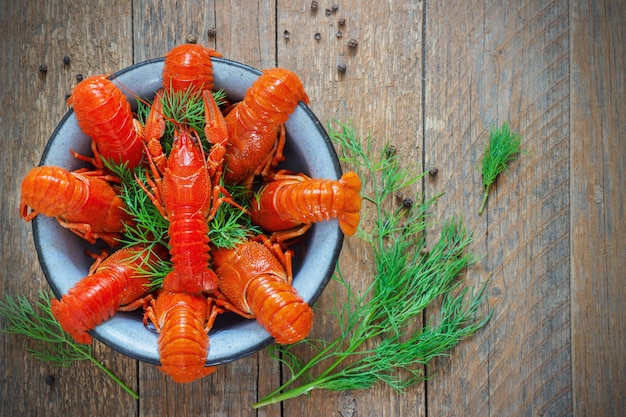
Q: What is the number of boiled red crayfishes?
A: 9